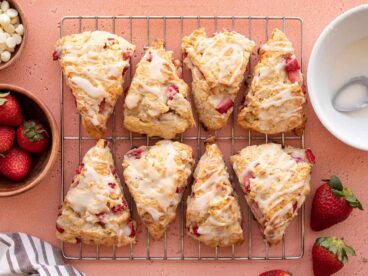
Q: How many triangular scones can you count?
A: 8